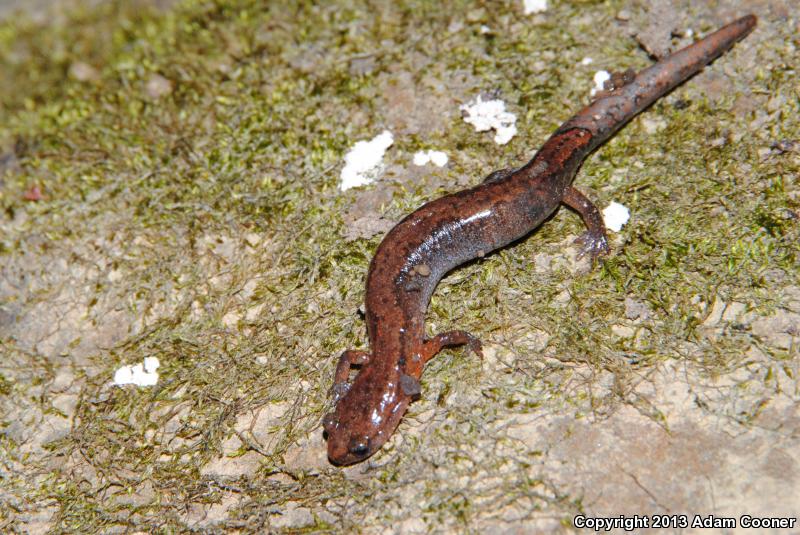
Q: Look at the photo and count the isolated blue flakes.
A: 0